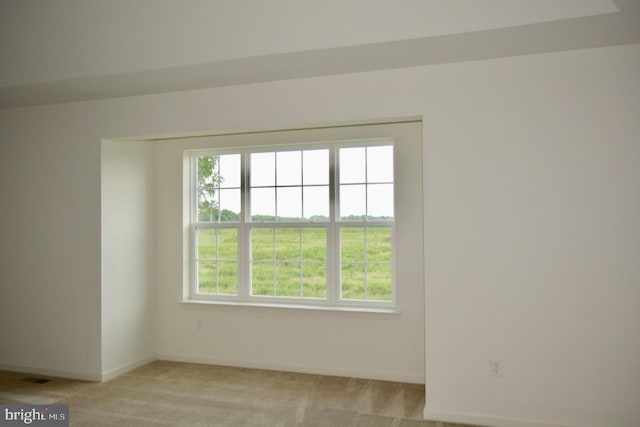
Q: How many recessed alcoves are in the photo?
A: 1